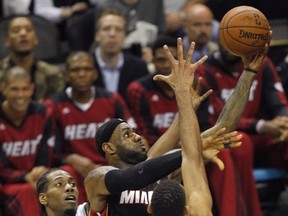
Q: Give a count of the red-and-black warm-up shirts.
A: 4